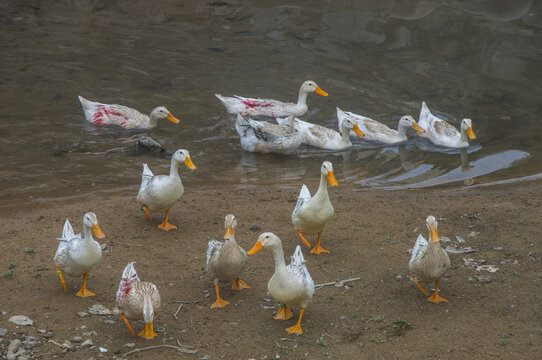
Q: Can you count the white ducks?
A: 13